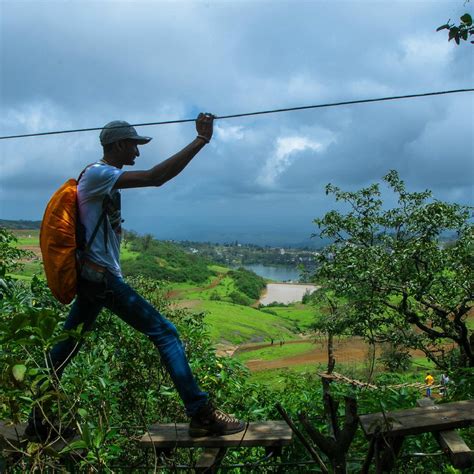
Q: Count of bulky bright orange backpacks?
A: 1